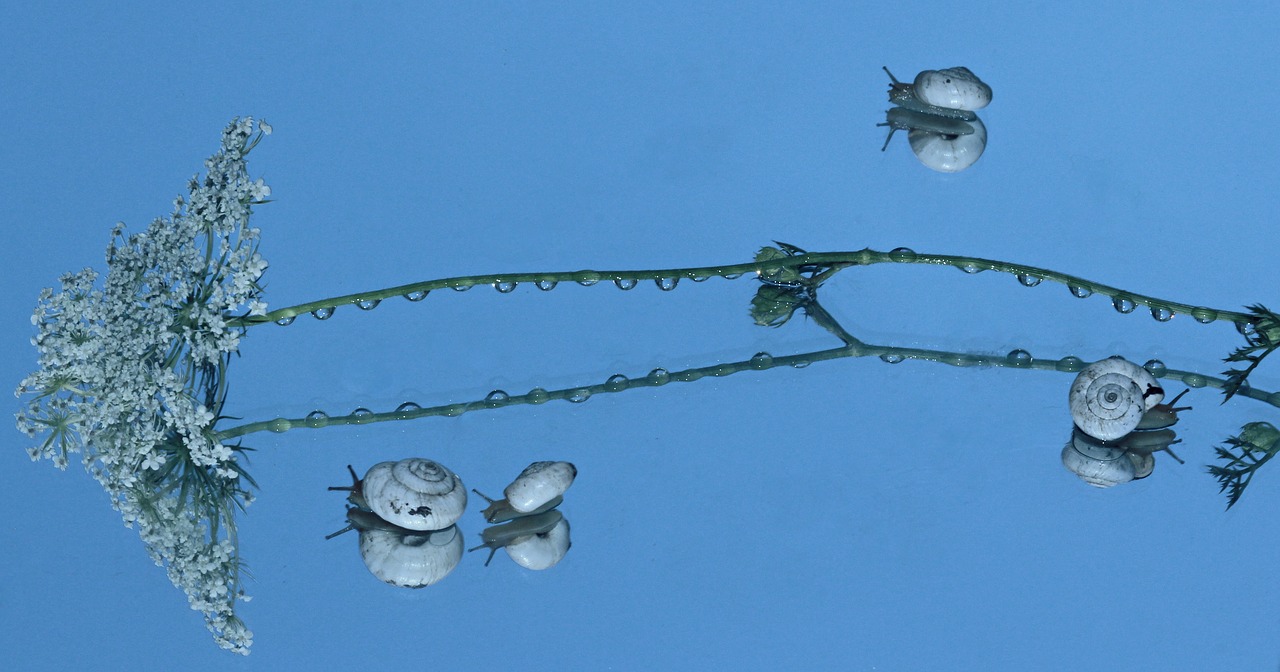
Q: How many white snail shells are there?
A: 4